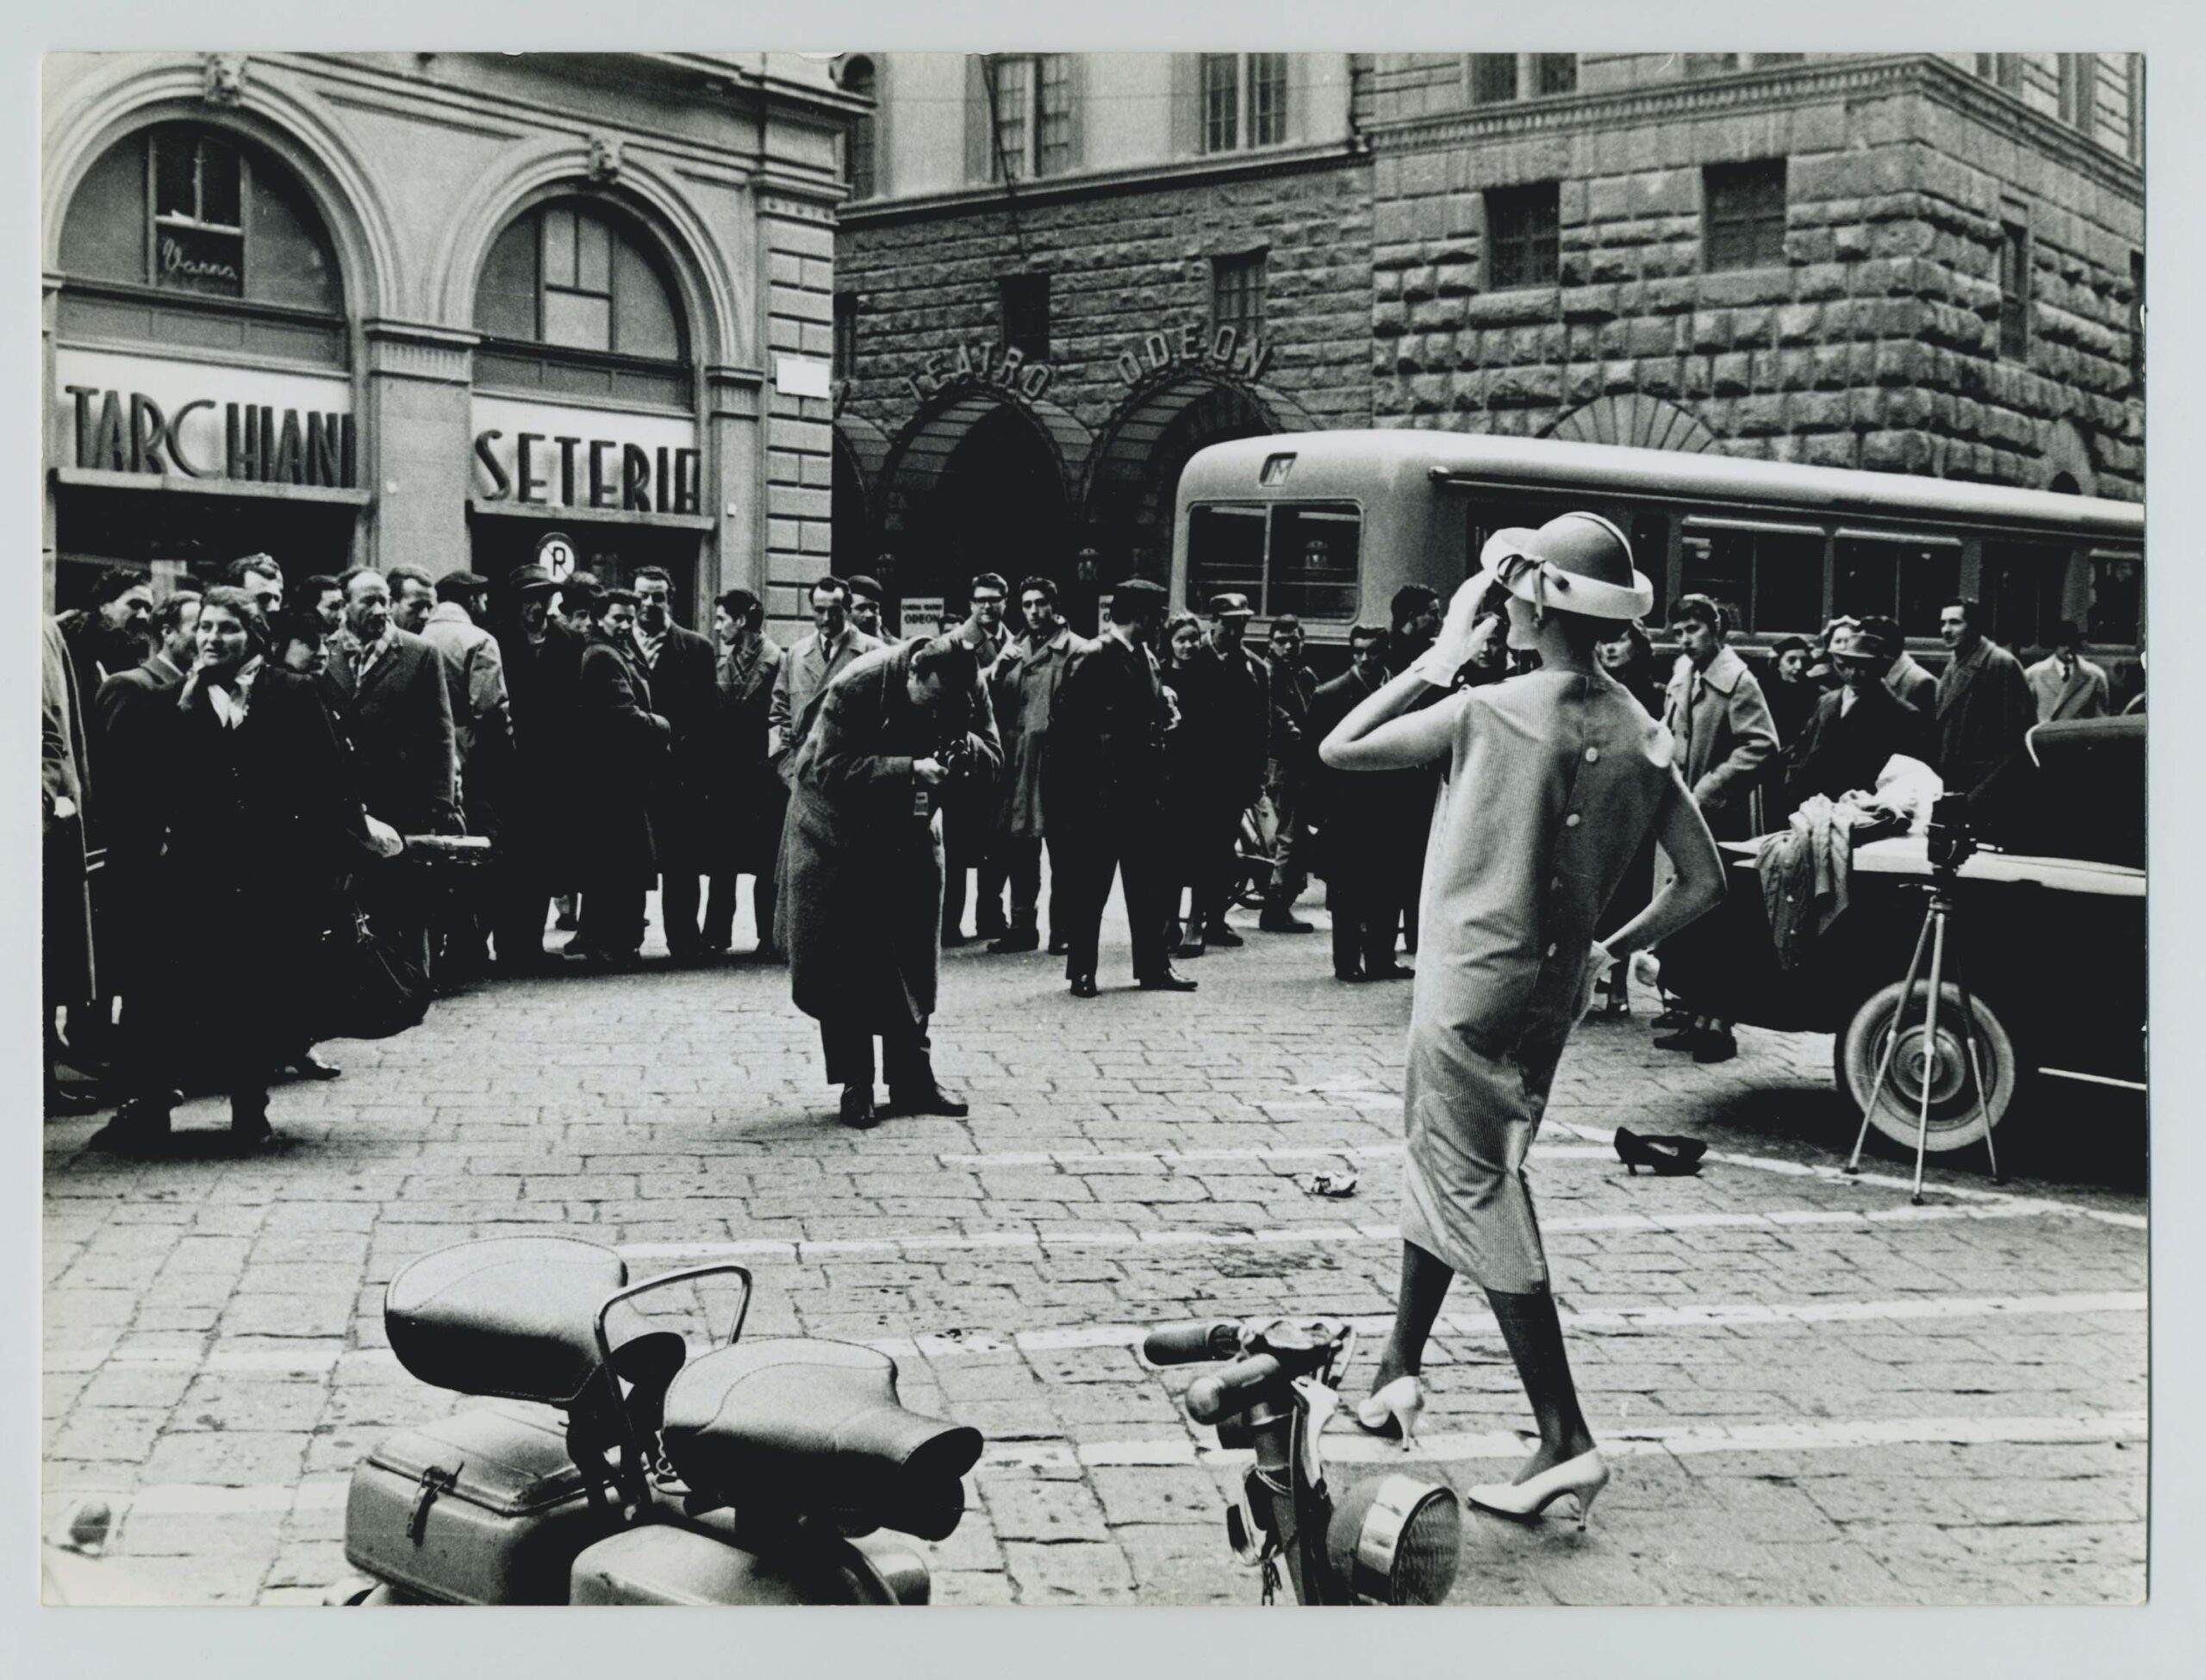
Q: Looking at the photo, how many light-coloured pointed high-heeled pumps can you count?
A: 2